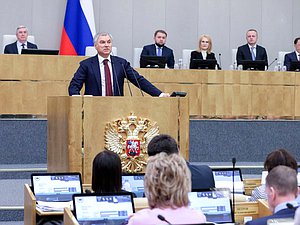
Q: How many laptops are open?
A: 5